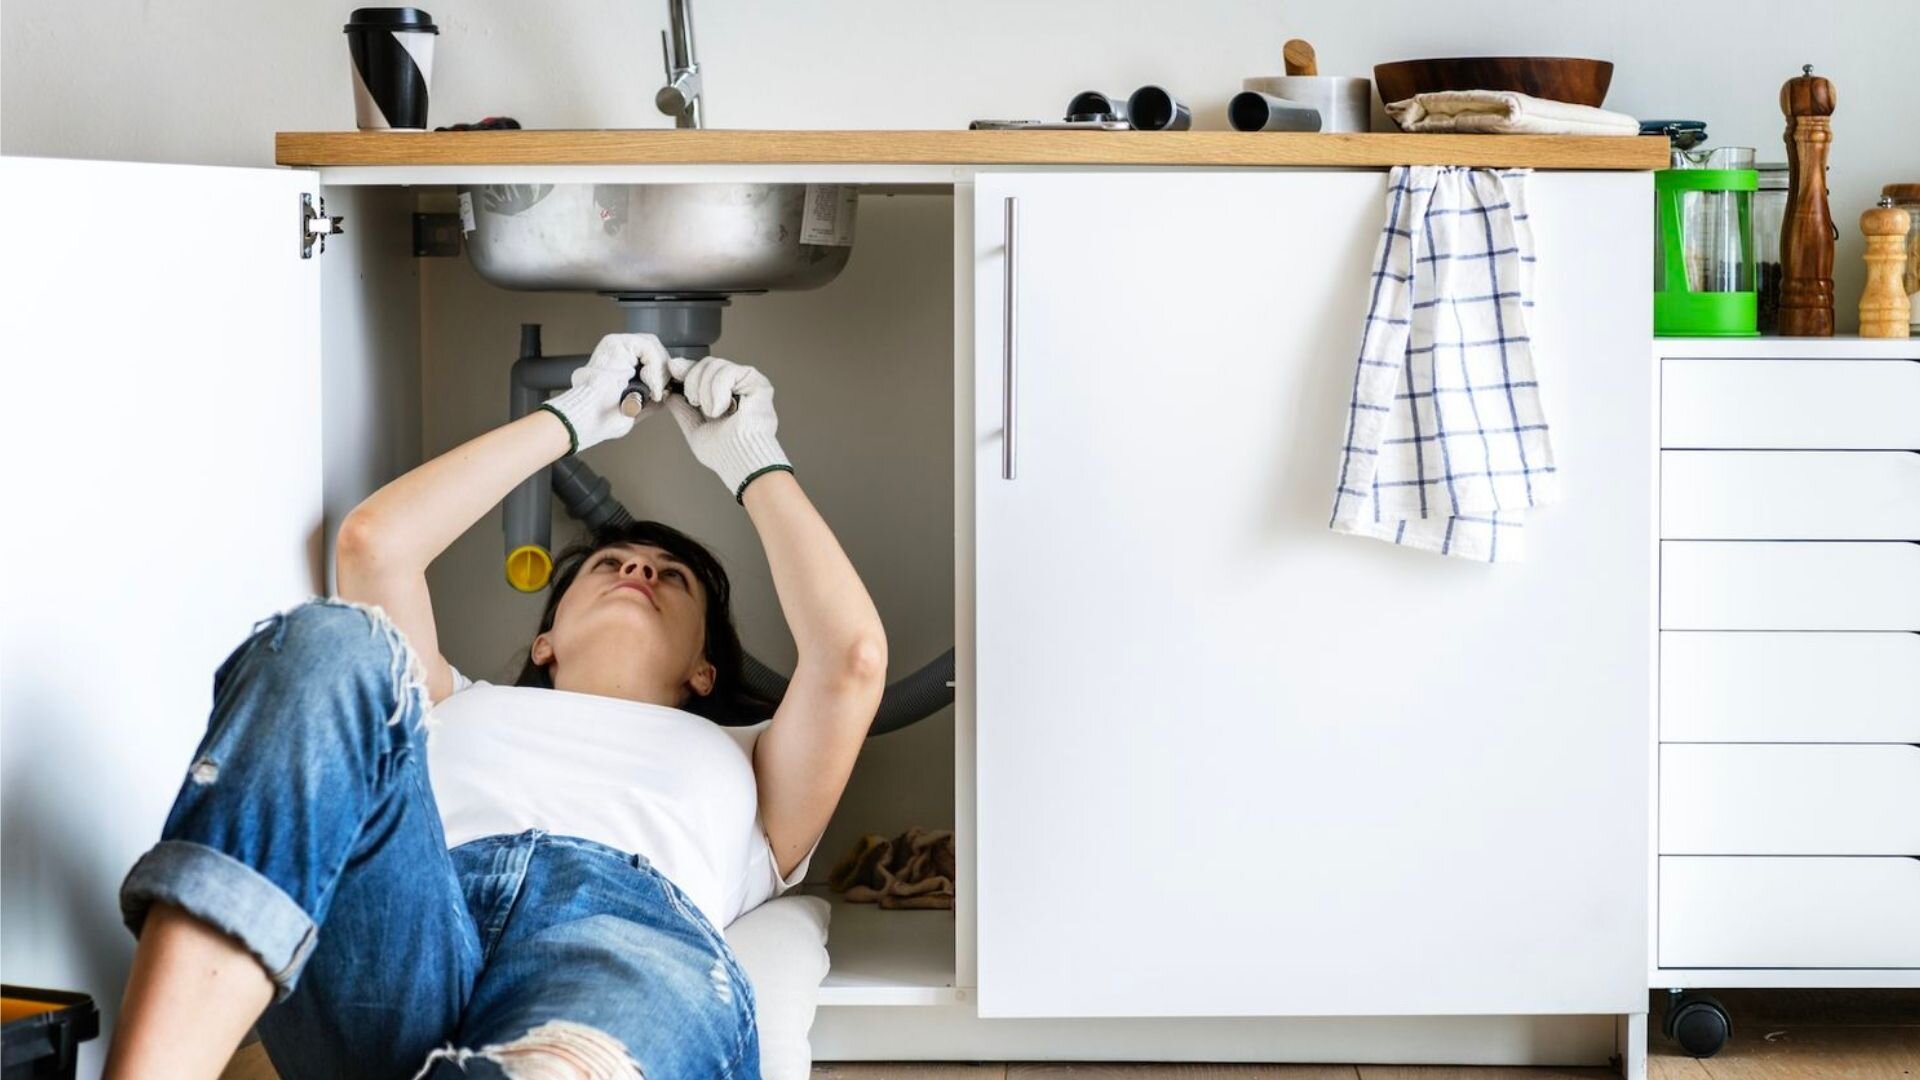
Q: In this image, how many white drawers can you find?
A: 6